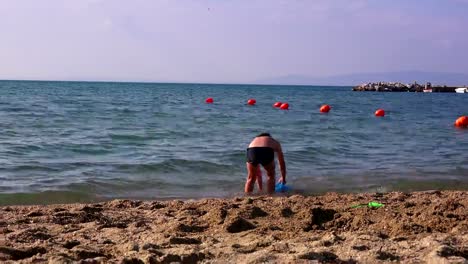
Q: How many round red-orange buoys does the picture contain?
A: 7